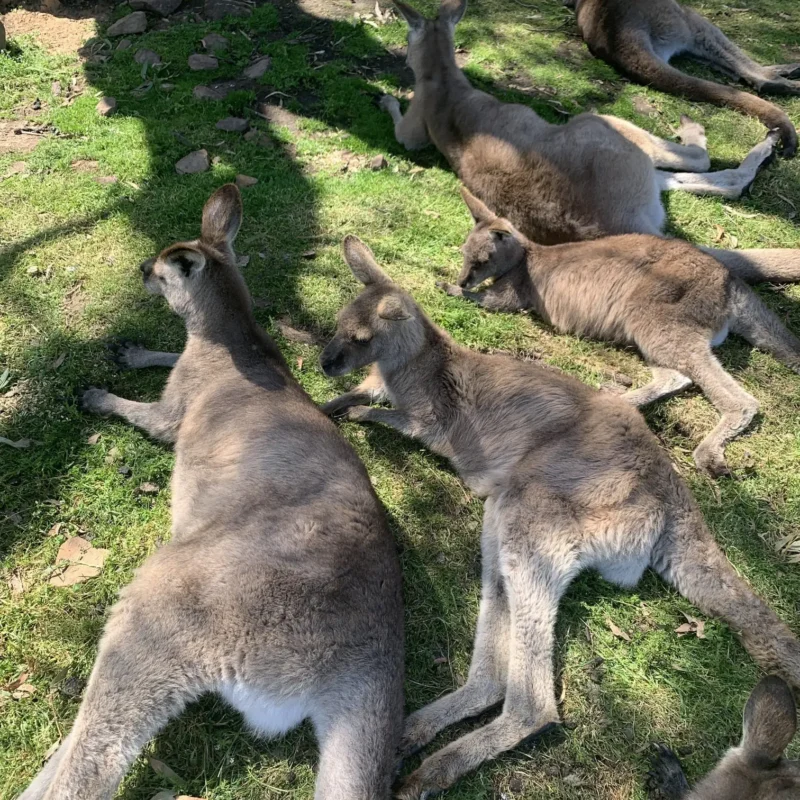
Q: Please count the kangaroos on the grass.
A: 6